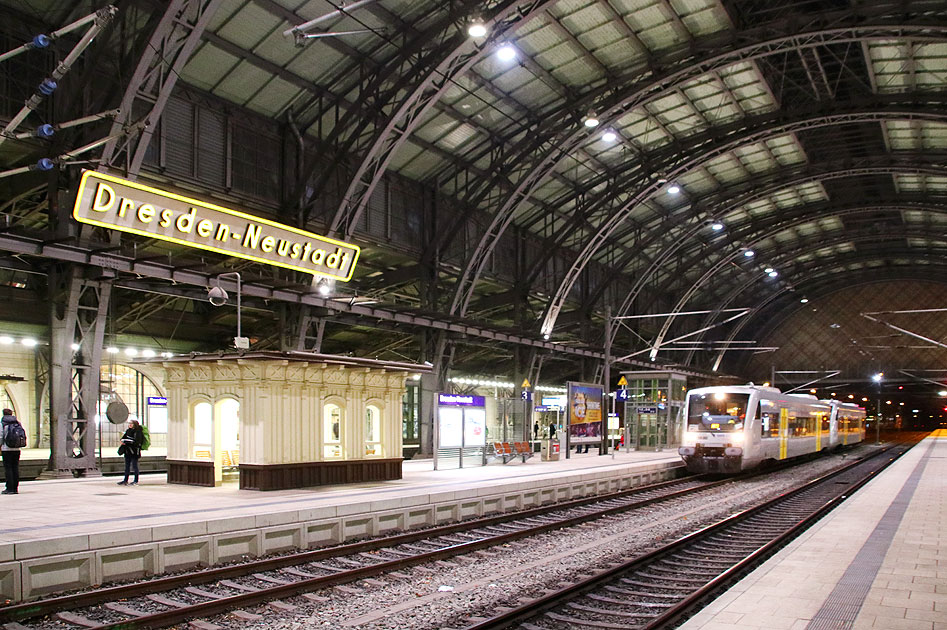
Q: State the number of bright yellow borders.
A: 1